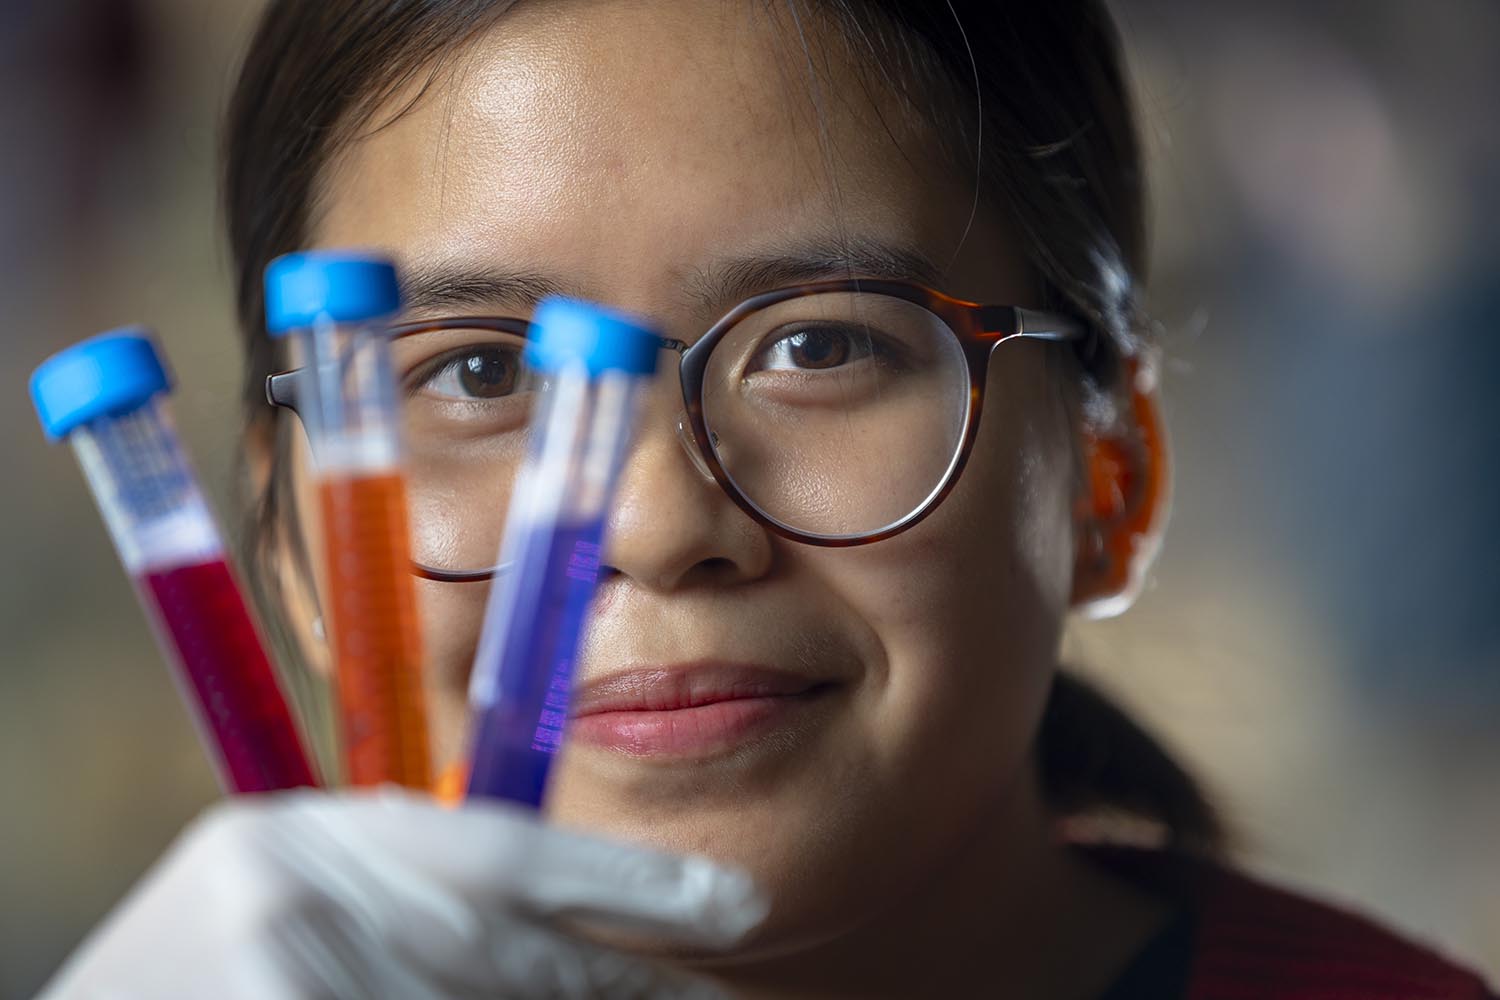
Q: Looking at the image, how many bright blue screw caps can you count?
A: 3